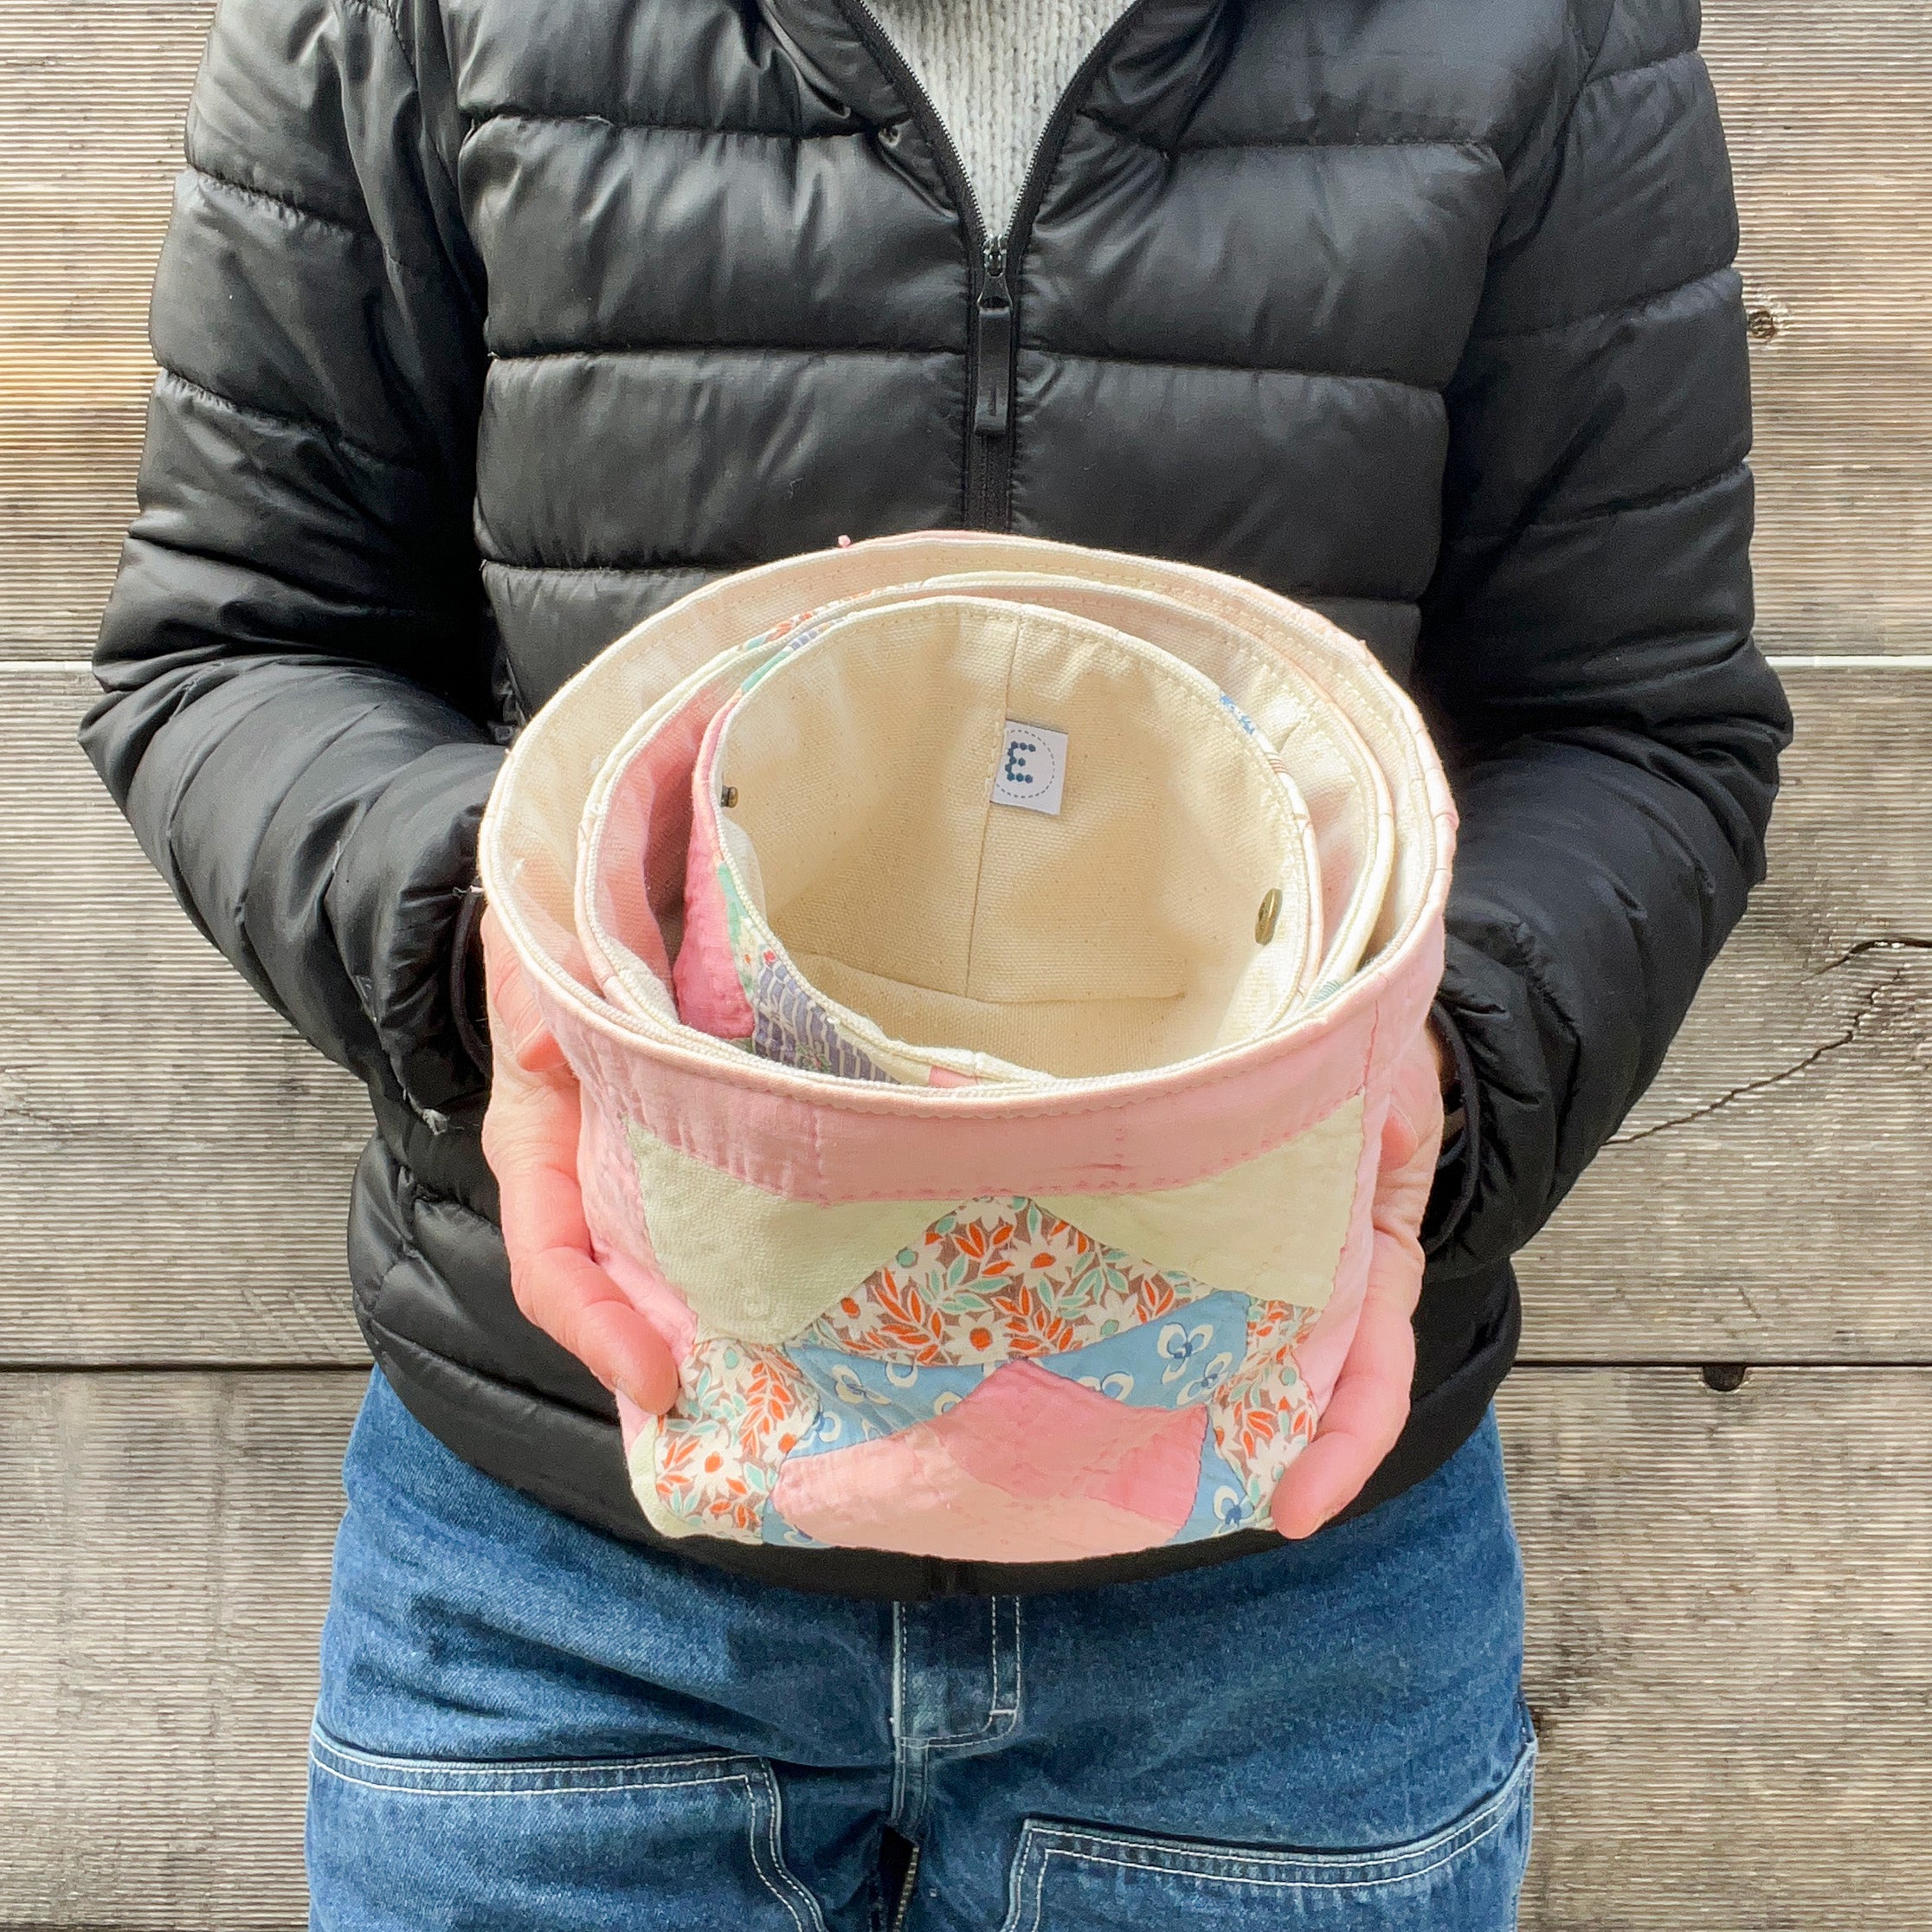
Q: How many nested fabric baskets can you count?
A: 3